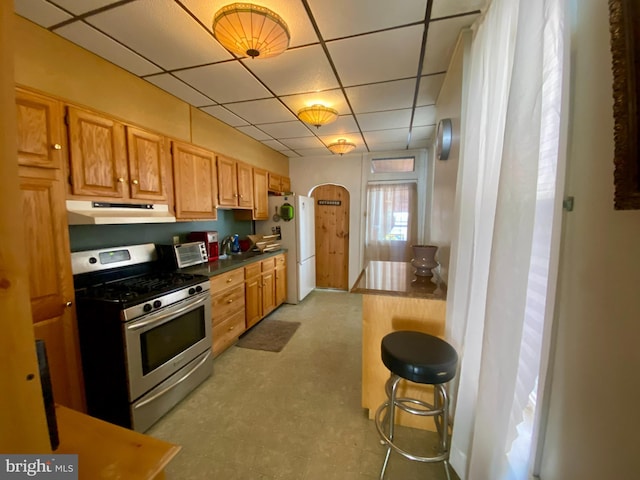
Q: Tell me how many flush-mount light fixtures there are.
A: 3